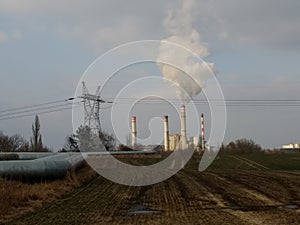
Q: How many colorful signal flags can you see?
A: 0